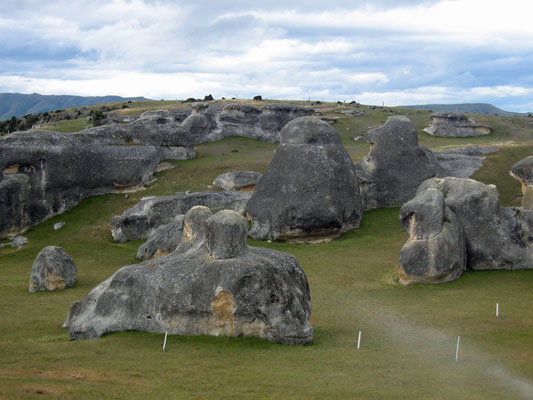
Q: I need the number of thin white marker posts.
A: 4